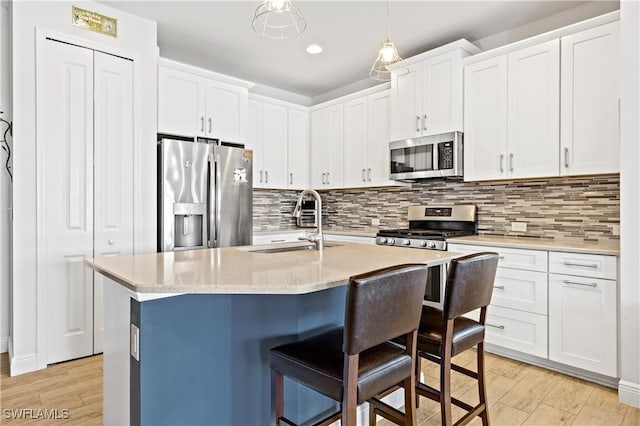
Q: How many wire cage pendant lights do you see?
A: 2